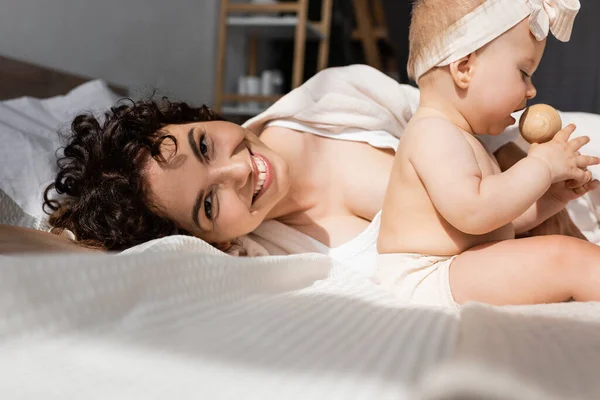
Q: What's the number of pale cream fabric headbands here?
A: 1